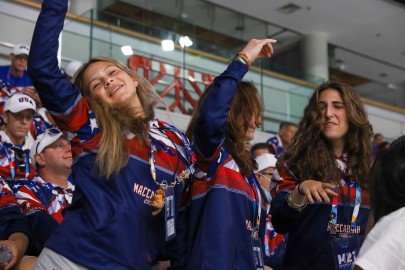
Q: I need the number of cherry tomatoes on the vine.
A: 0